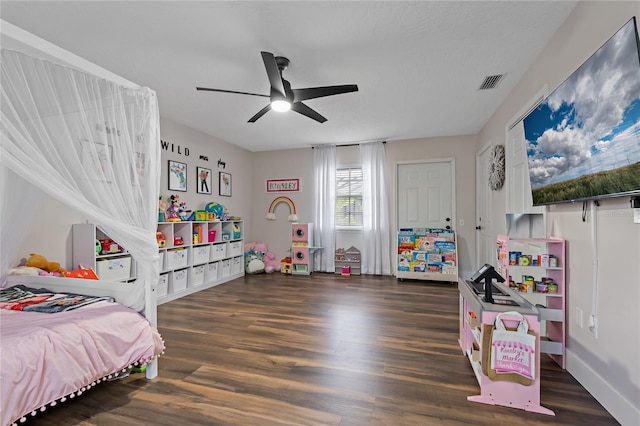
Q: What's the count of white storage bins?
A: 12